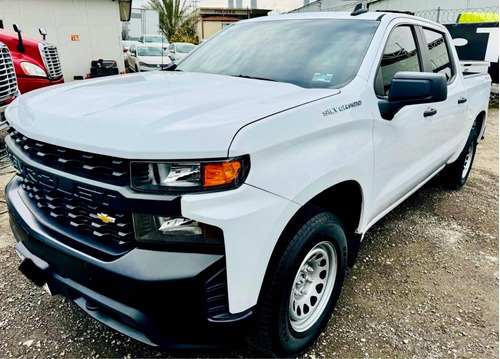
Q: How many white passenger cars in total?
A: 4